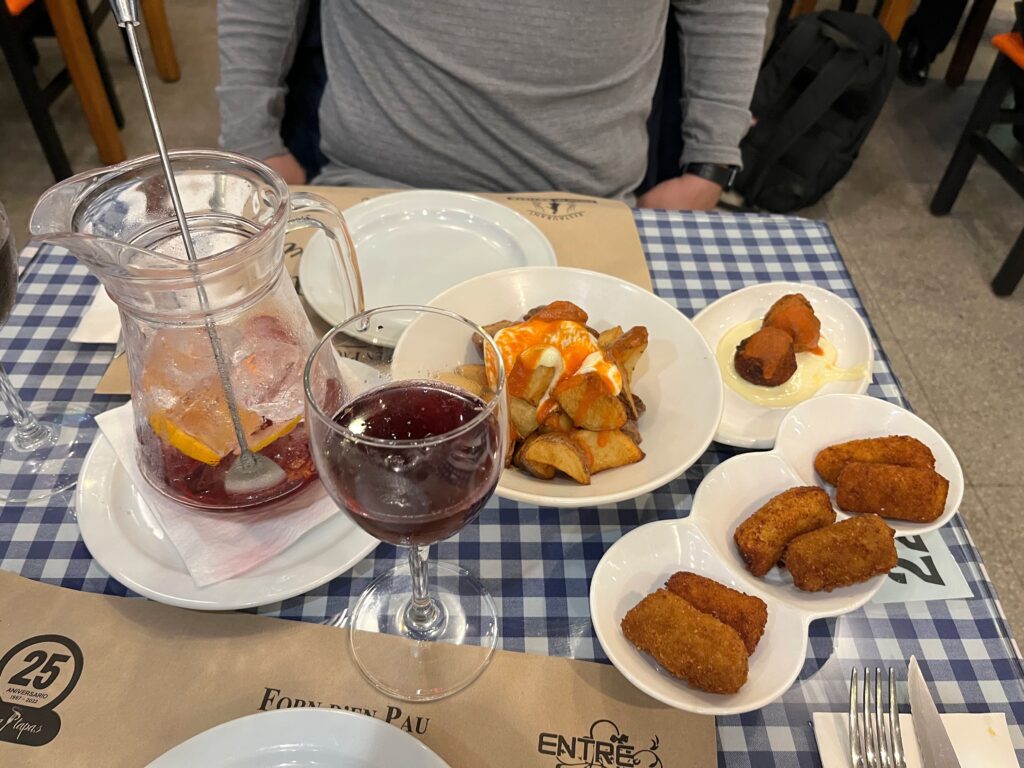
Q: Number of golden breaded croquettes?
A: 6